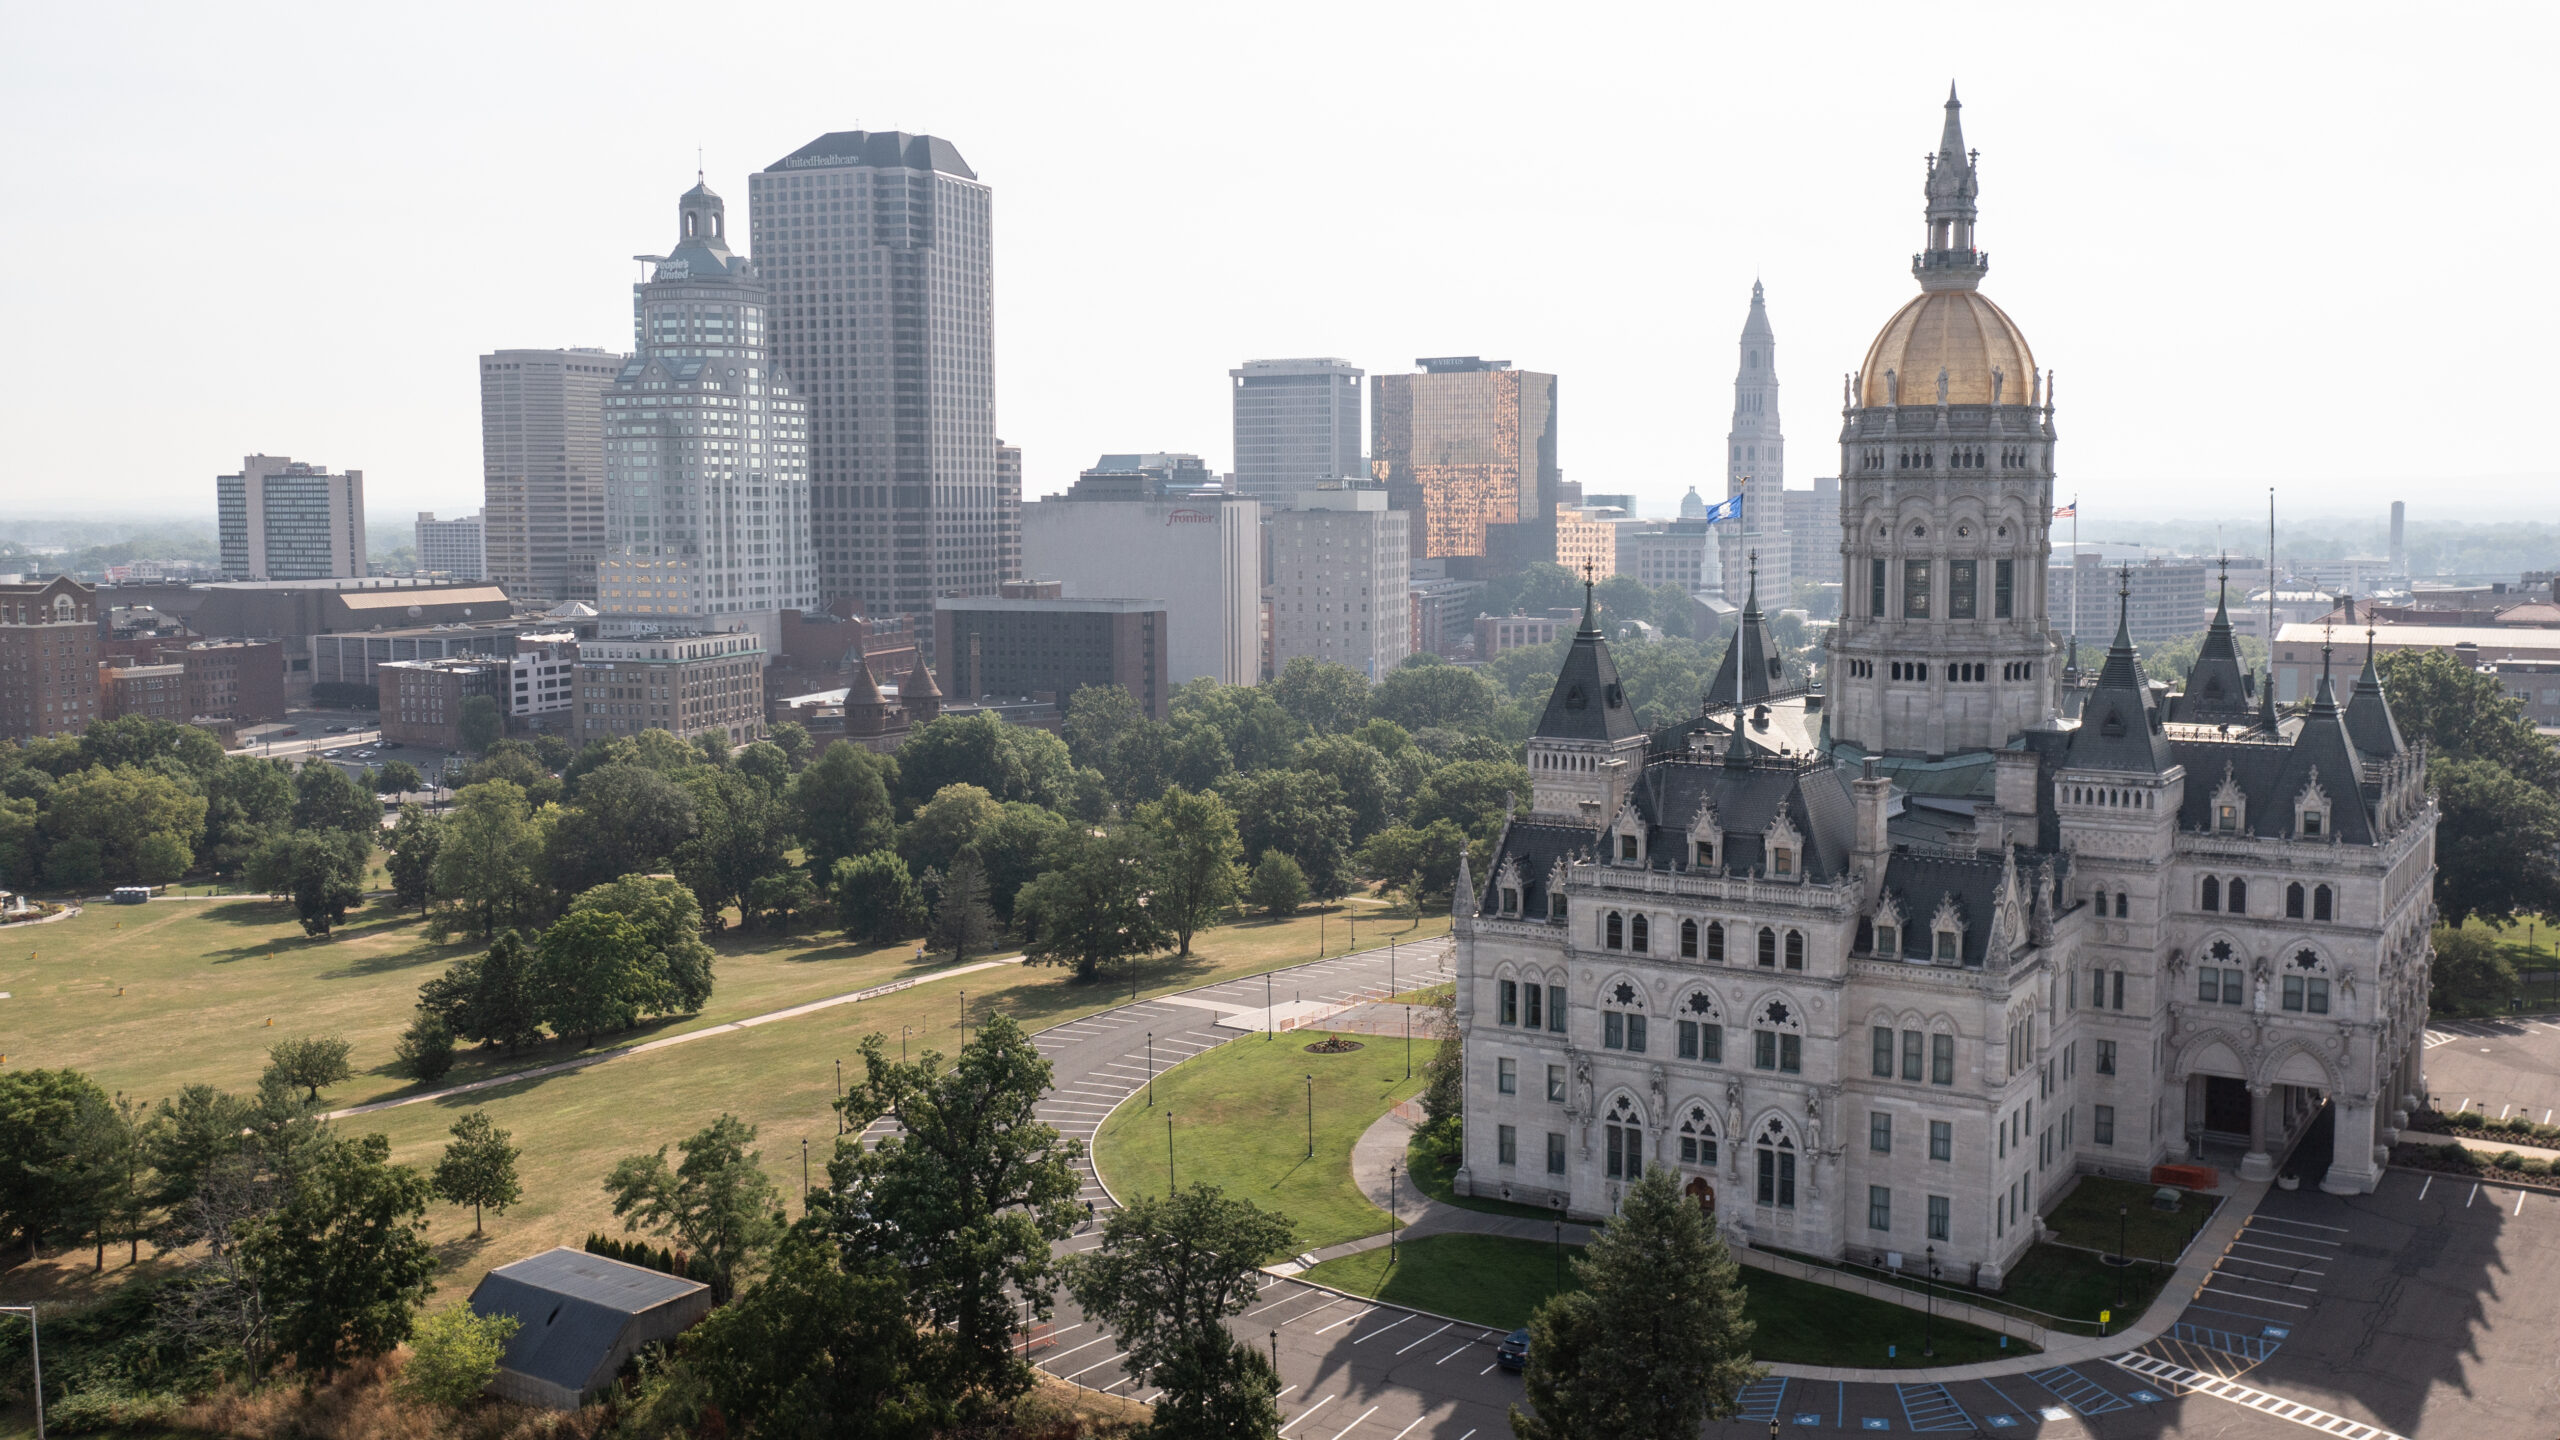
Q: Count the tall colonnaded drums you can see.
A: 1